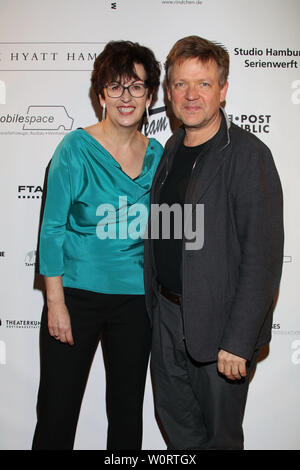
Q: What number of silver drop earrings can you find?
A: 2